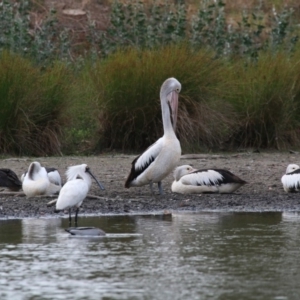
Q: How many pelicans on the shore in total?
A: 4